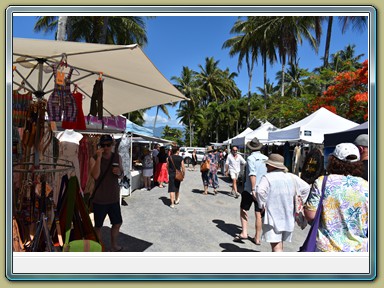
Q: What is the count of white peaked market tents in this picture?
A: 3